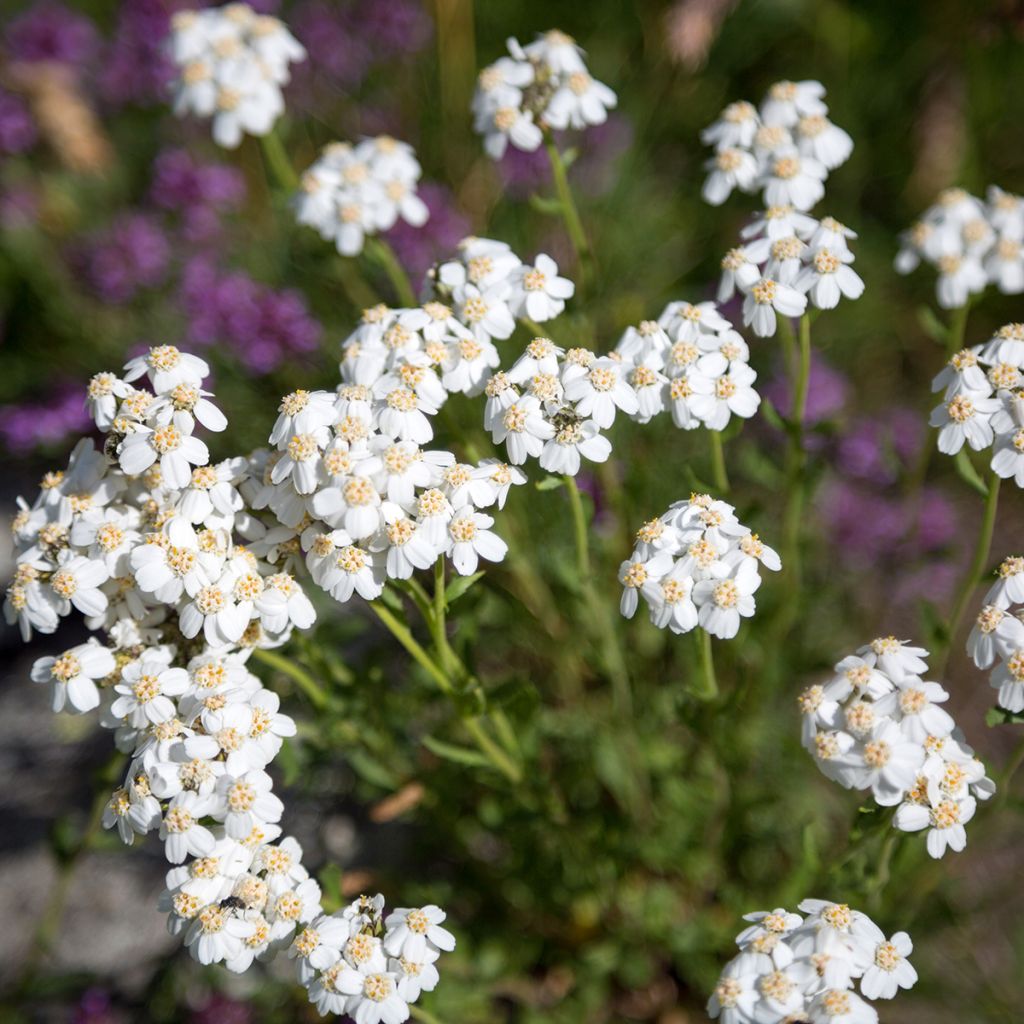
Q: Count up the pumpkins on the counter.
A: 0